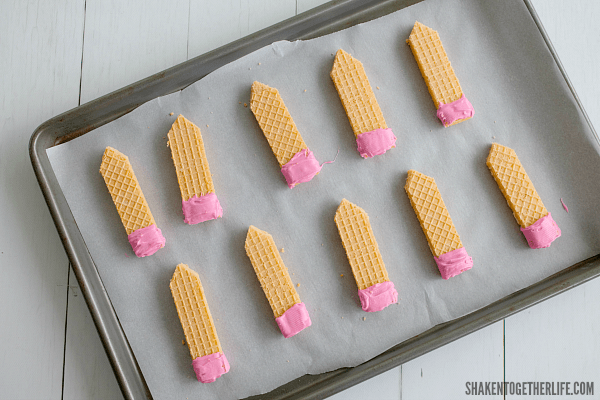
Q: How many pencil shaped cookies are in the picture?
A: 10